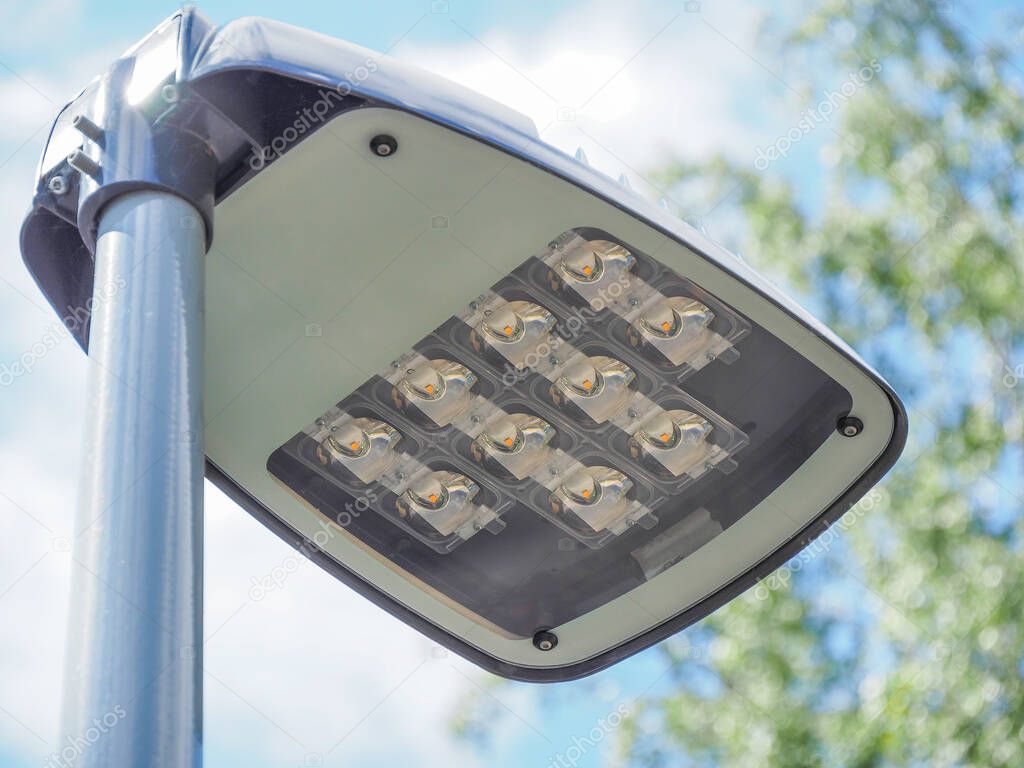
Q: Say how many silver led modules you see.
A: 10